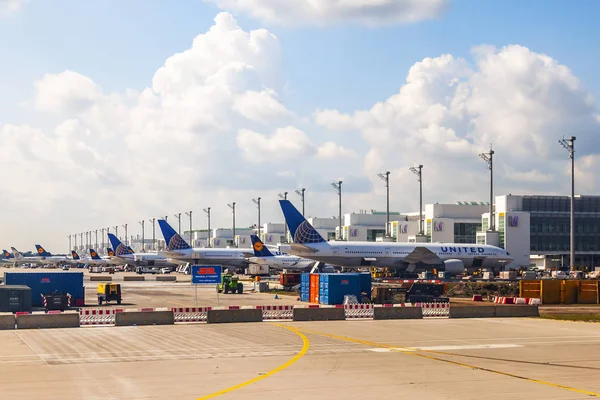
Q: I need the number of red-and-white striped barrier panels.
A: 5